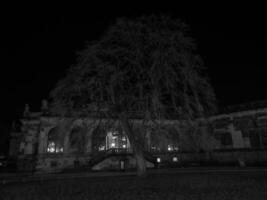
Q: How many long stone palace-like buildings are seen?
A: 1